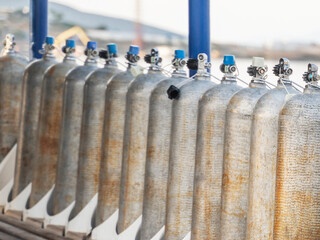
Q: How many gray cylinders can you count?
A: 13